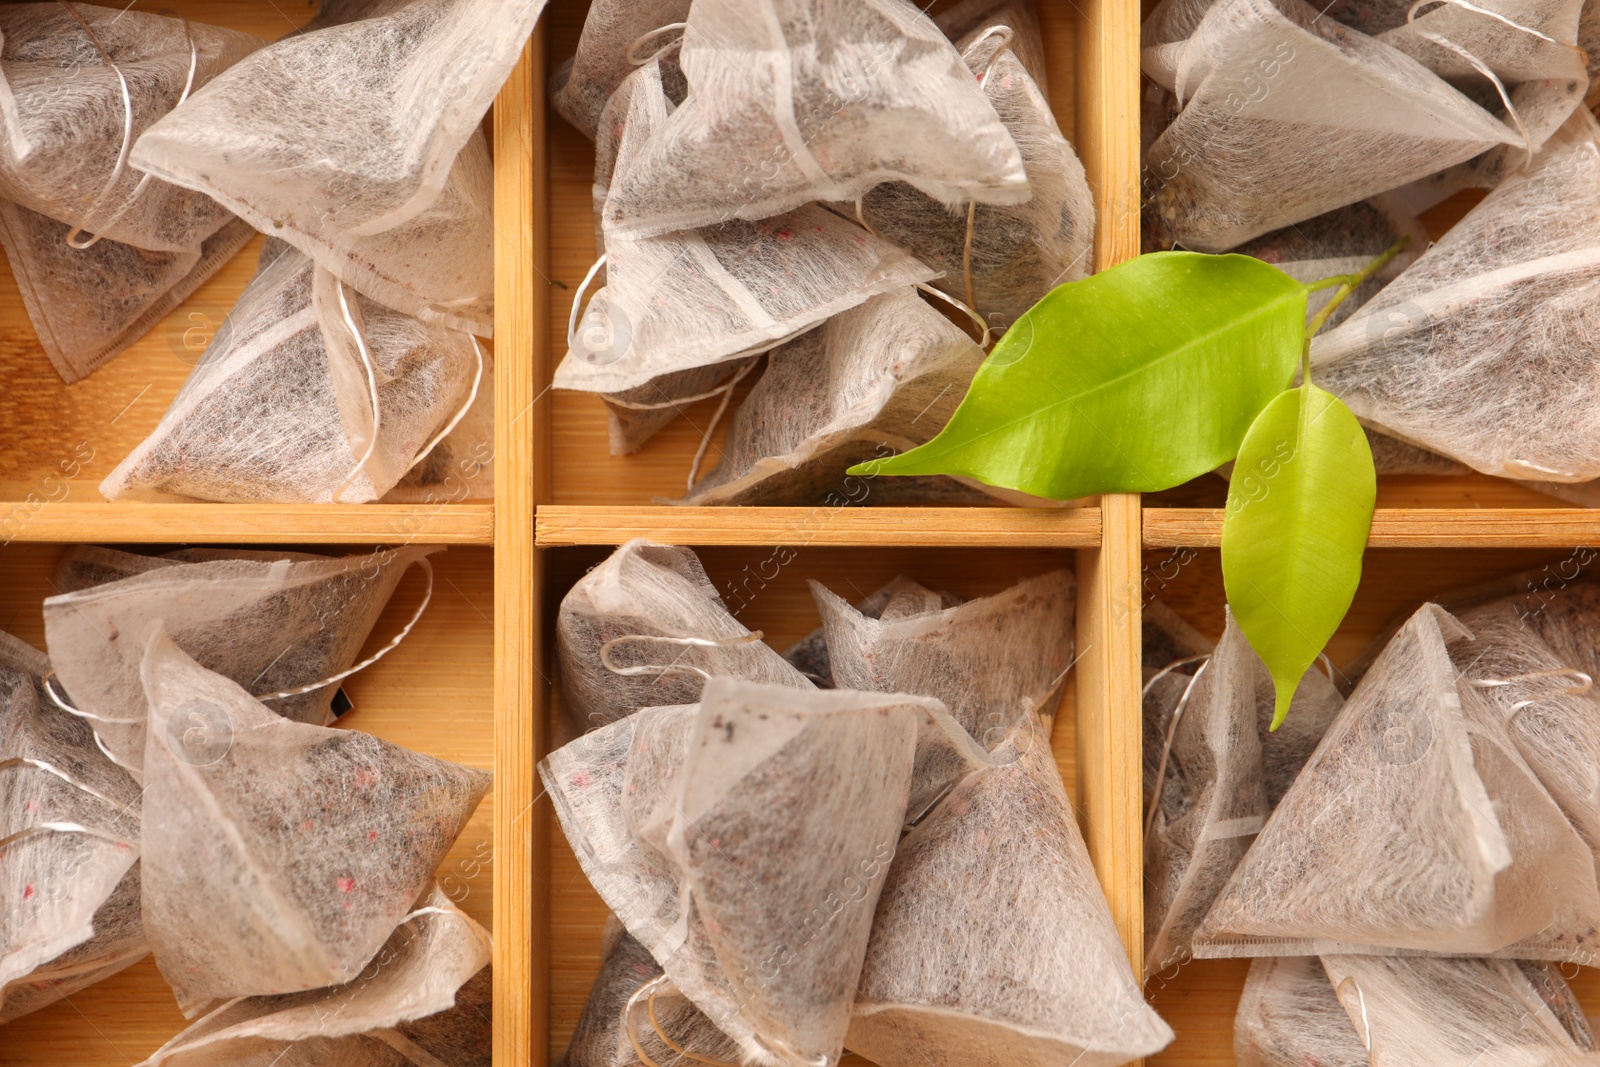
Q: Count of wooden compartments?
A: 6